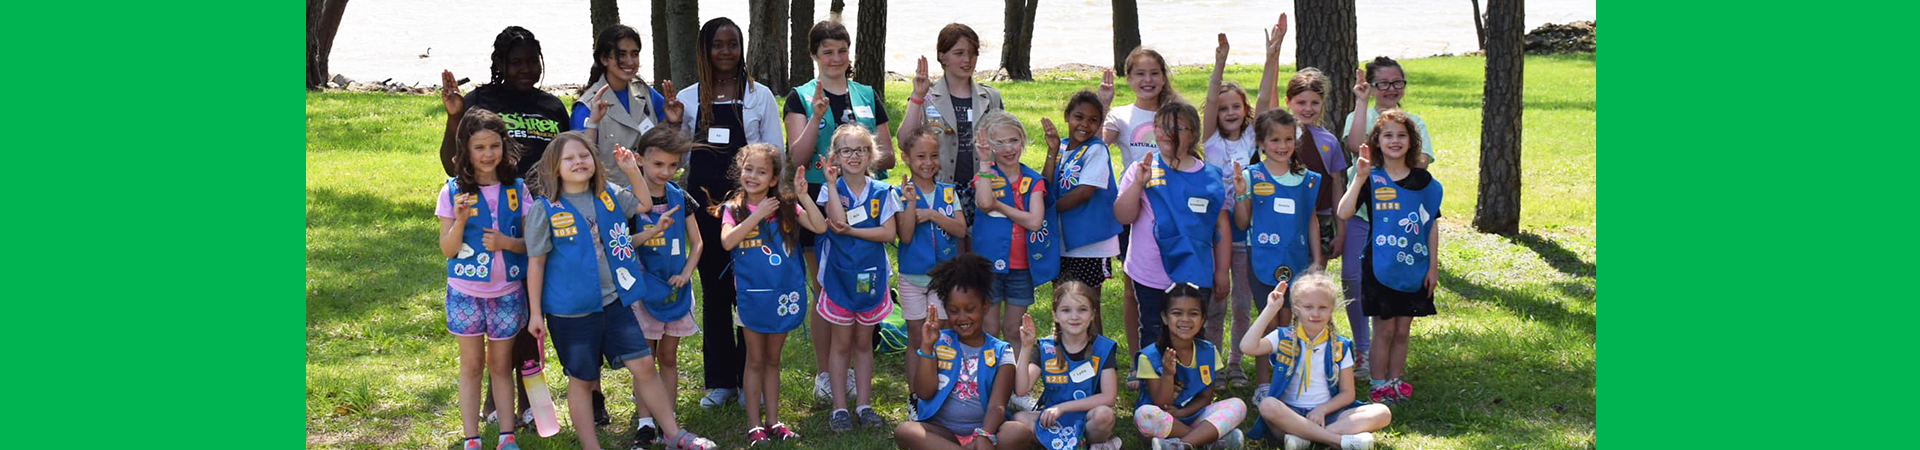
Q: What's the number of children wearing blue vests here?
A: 15